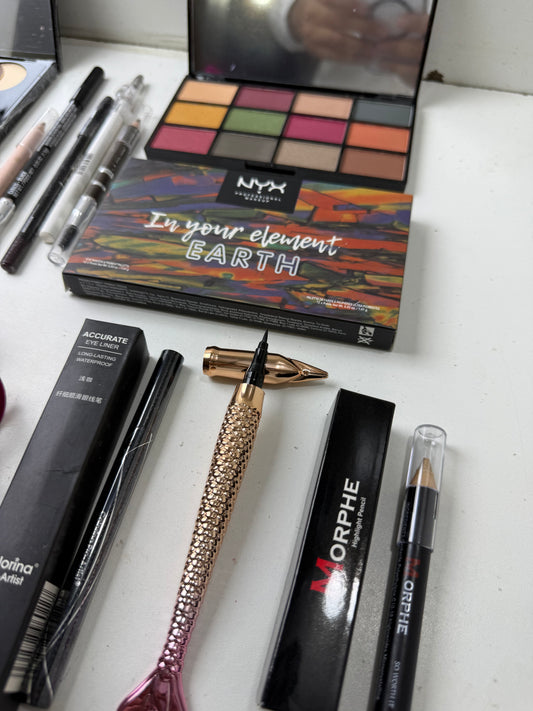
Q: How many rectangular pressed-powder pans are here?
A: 12